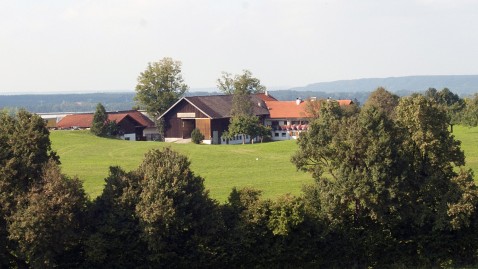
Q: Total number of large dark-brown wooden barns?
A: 1